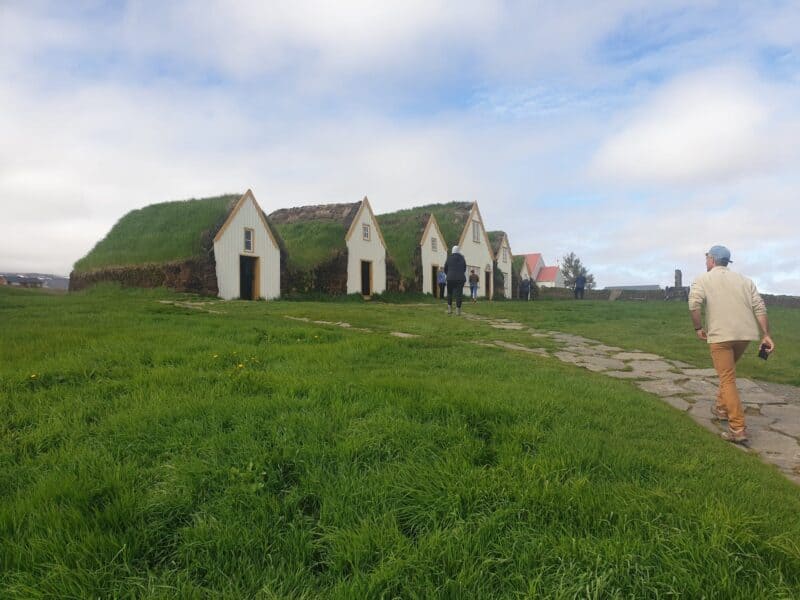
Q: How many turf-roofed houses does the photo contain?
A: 6